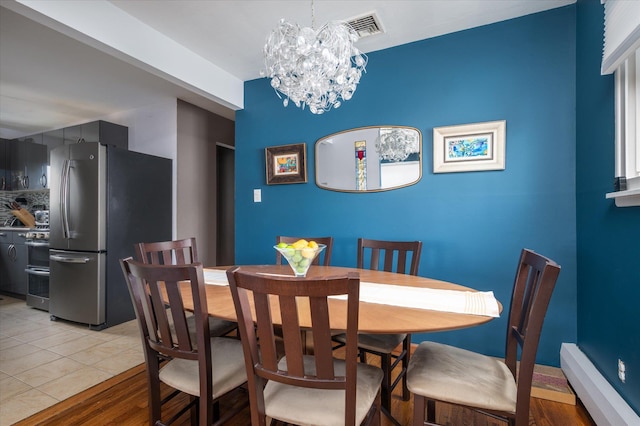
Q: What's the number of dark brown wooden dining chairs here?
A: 6